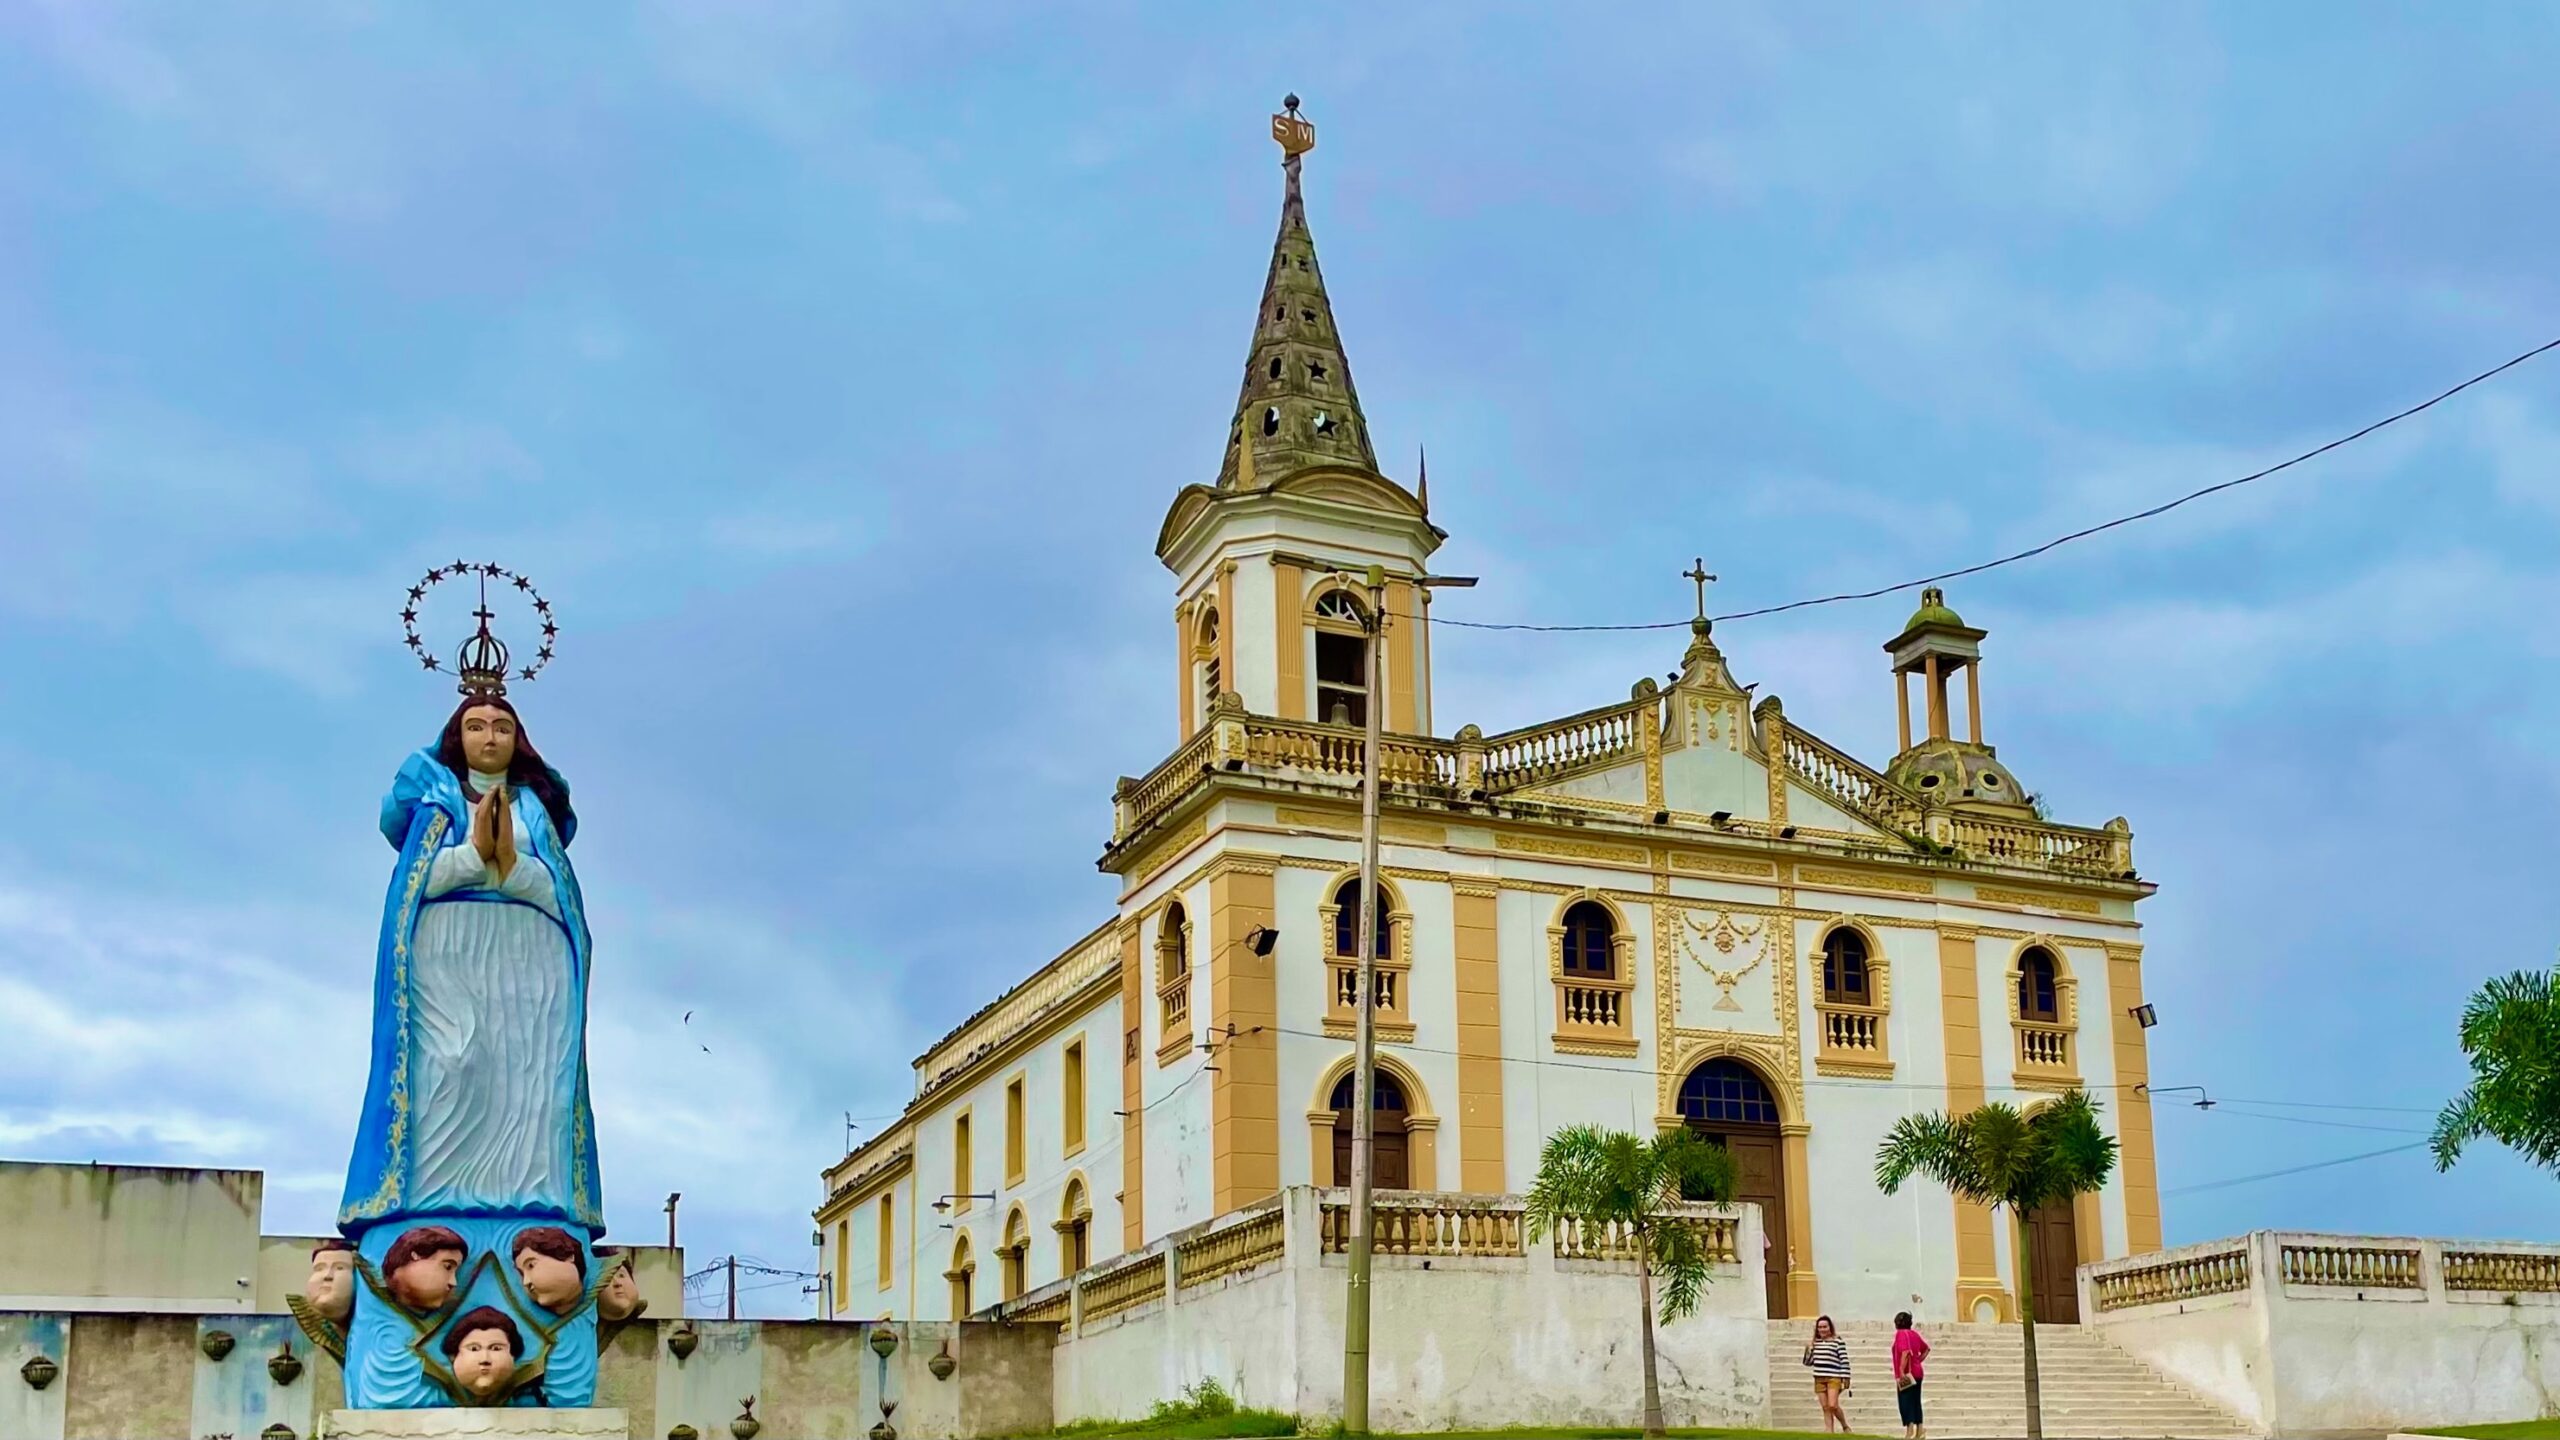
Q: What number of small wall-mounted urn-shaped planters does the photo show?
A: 10